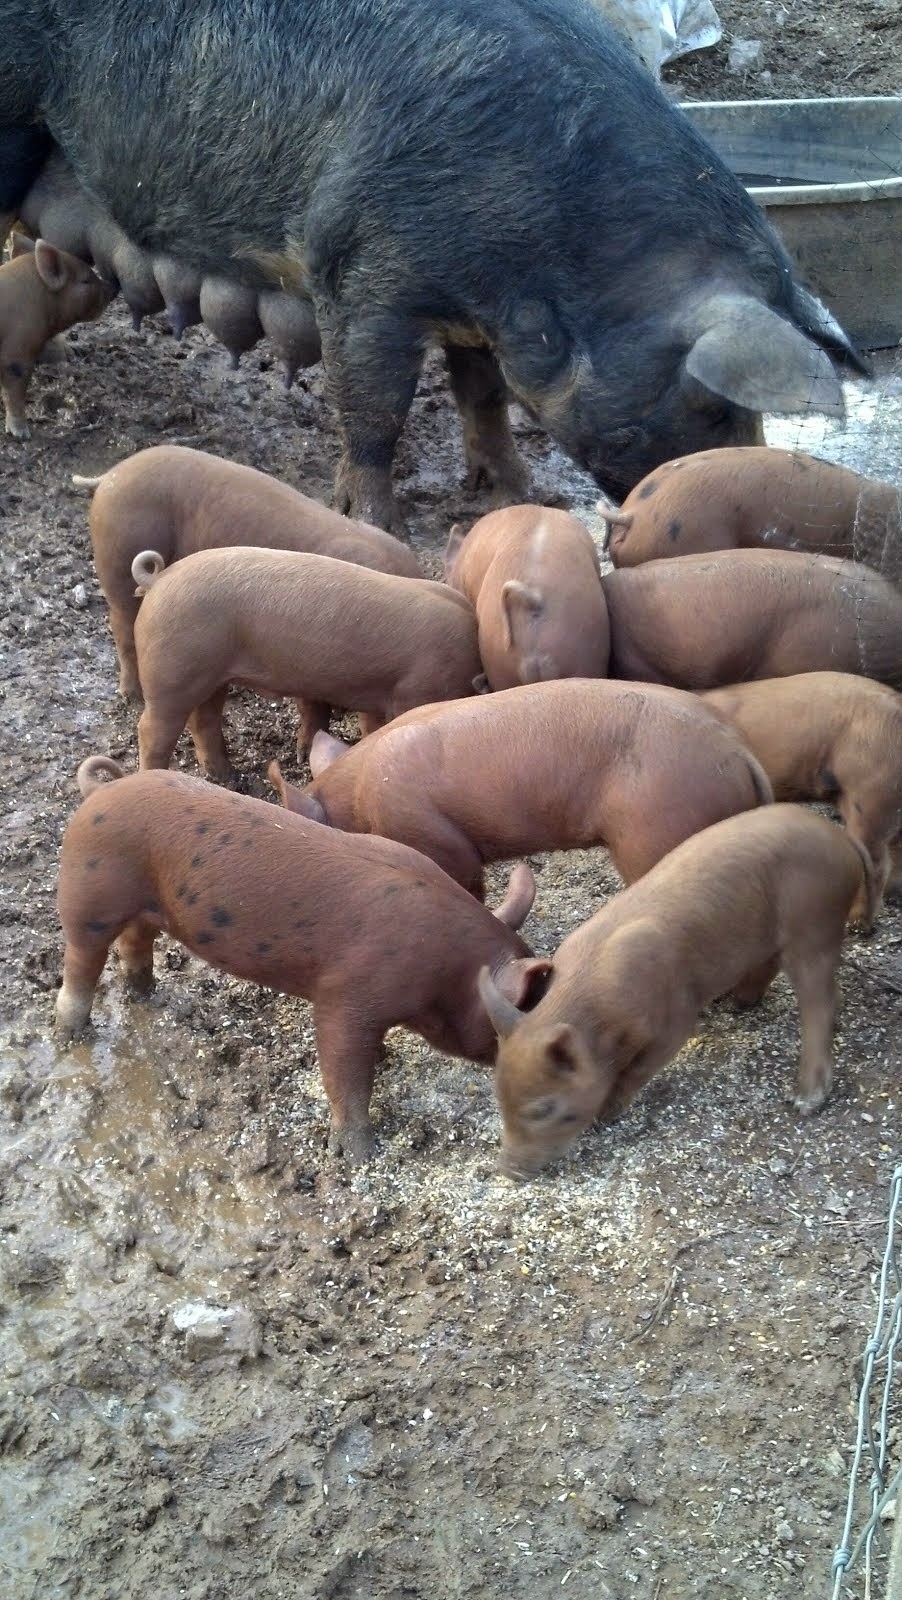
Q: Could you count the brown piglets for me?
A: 10